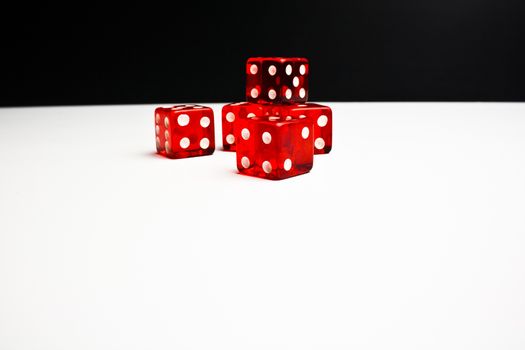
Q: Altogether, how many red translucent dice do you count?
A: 5